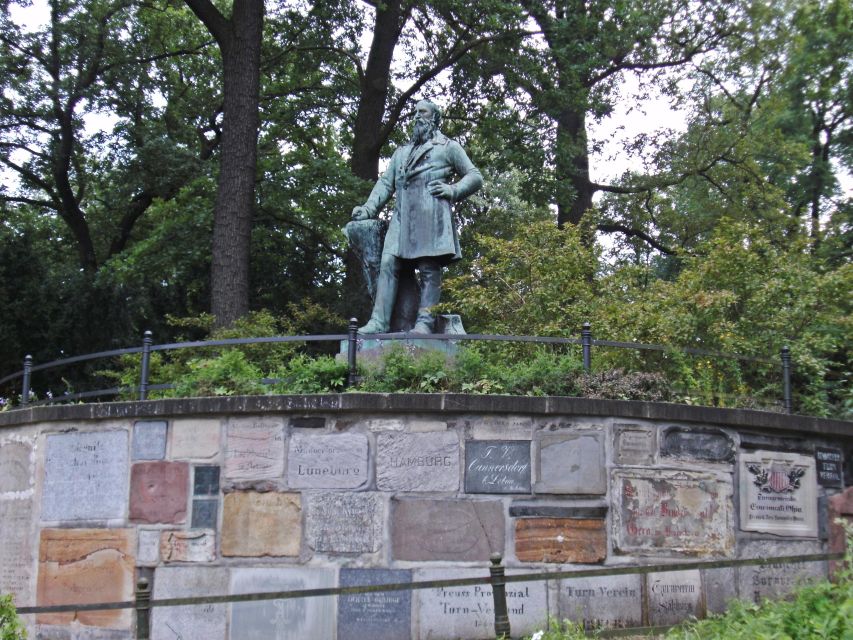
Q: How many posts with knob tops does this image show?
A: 7